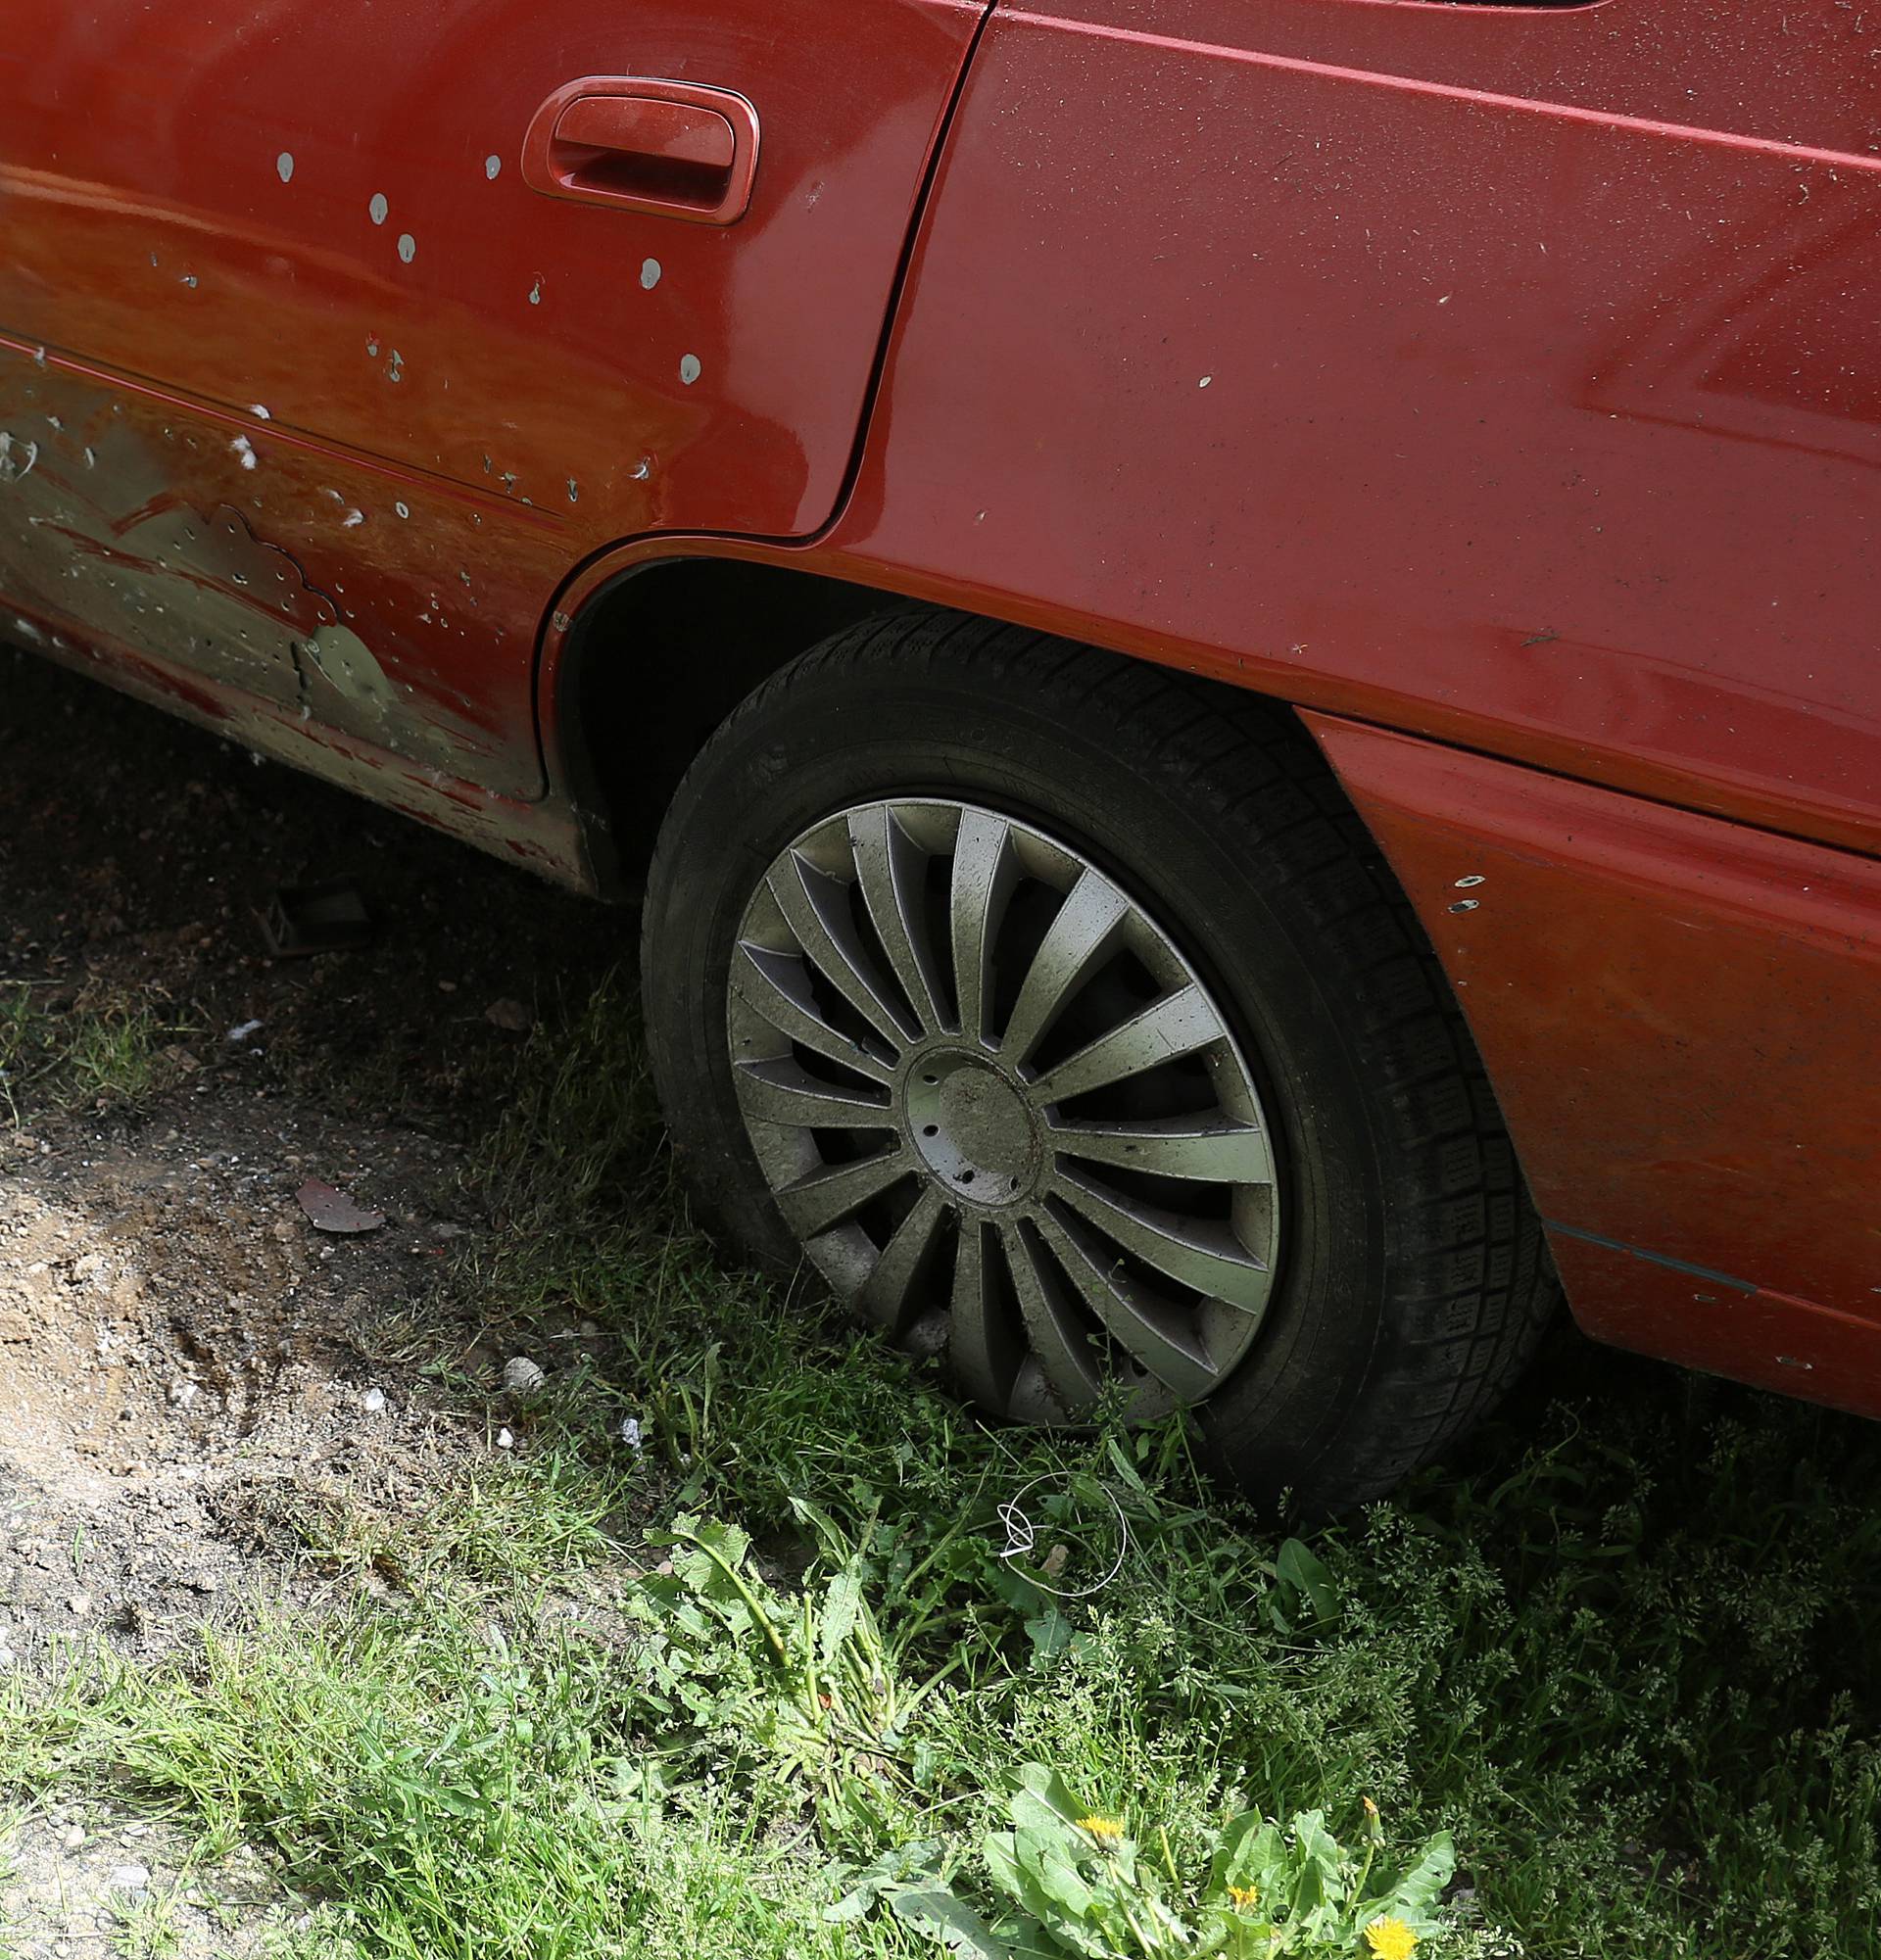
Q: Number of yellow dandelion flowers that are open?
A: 3